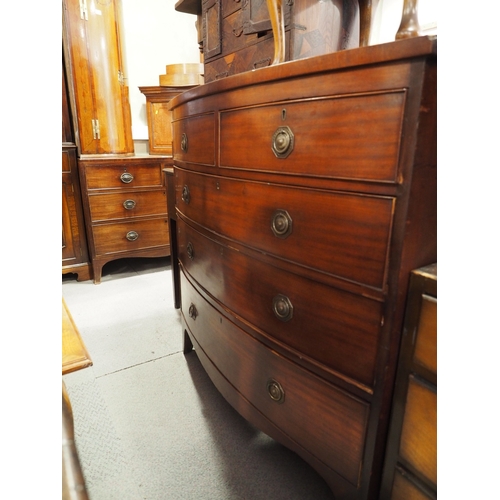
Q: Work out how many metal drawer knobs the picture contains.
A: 11